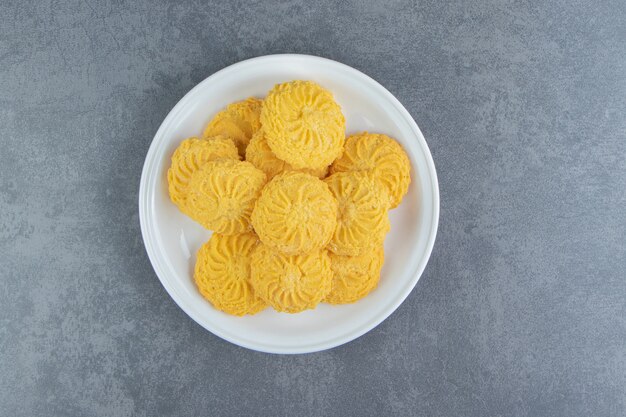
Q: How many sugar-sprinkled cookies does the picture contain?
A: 11